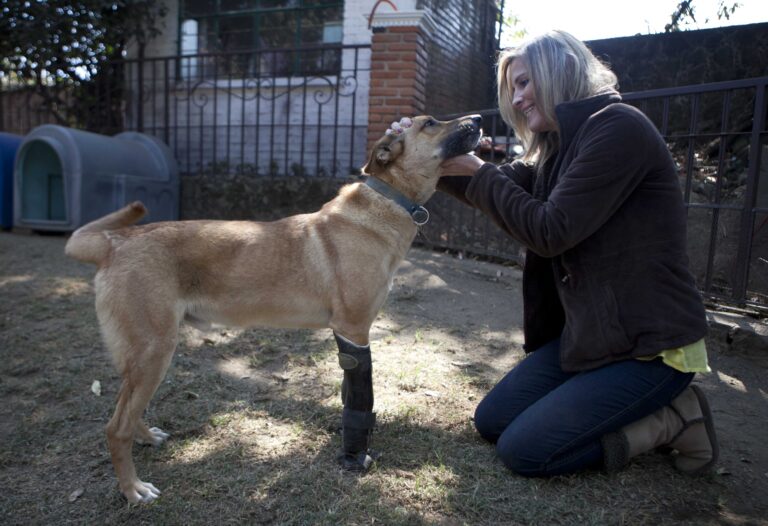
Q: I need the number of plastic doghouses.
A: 2